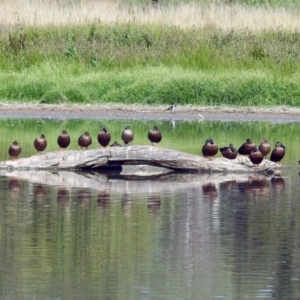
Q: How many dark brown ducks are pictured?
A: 13